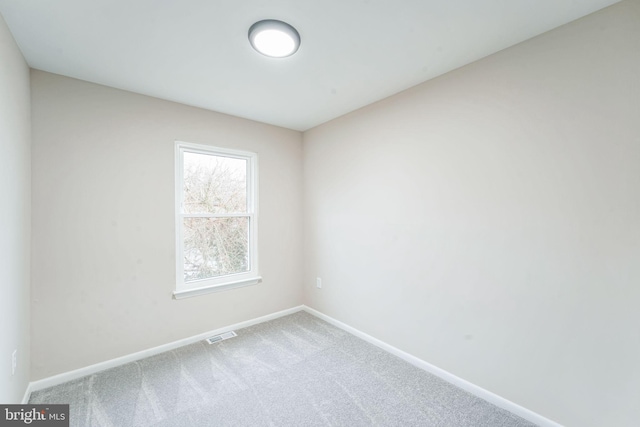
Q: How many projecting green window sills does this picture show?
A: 0